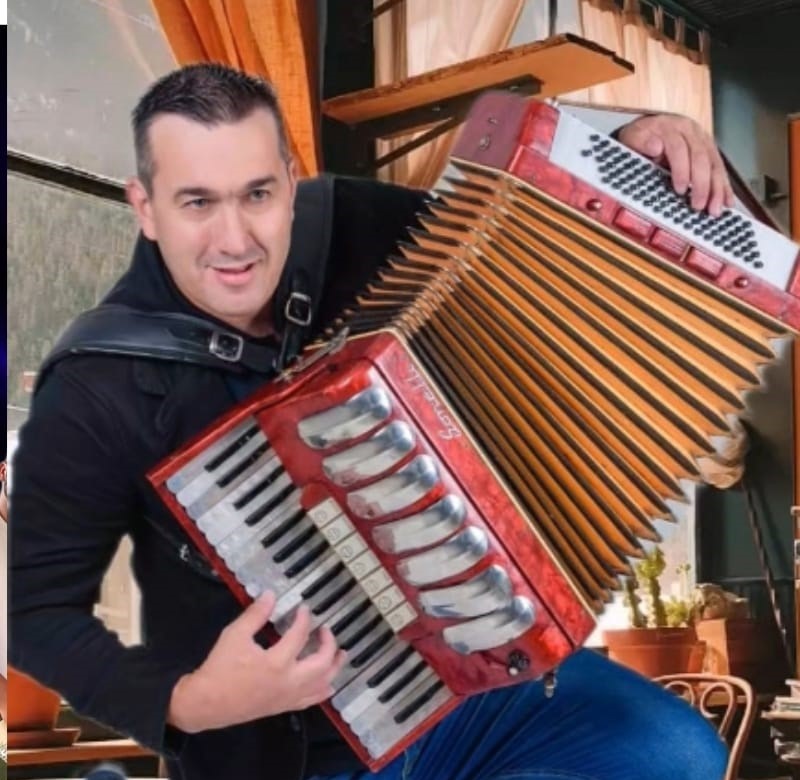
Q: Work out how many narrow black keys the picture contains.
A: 15